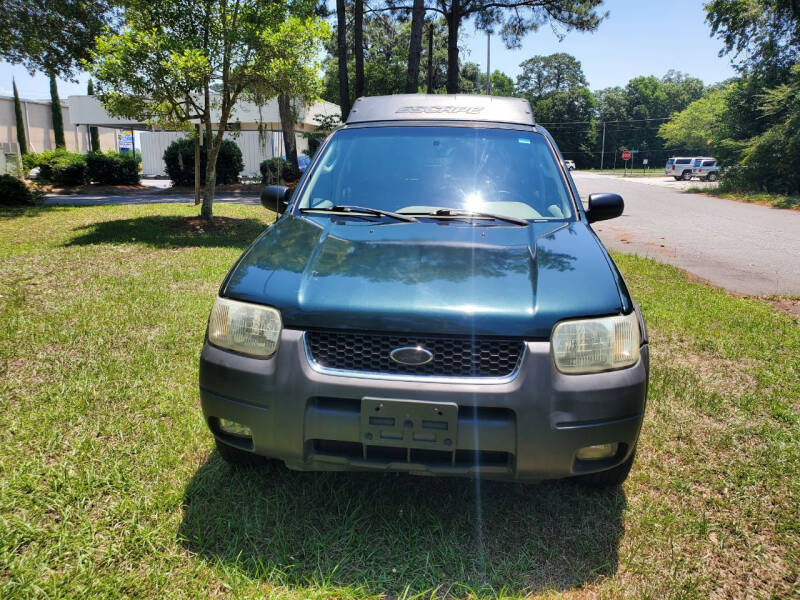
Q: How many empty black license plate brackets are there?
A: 1